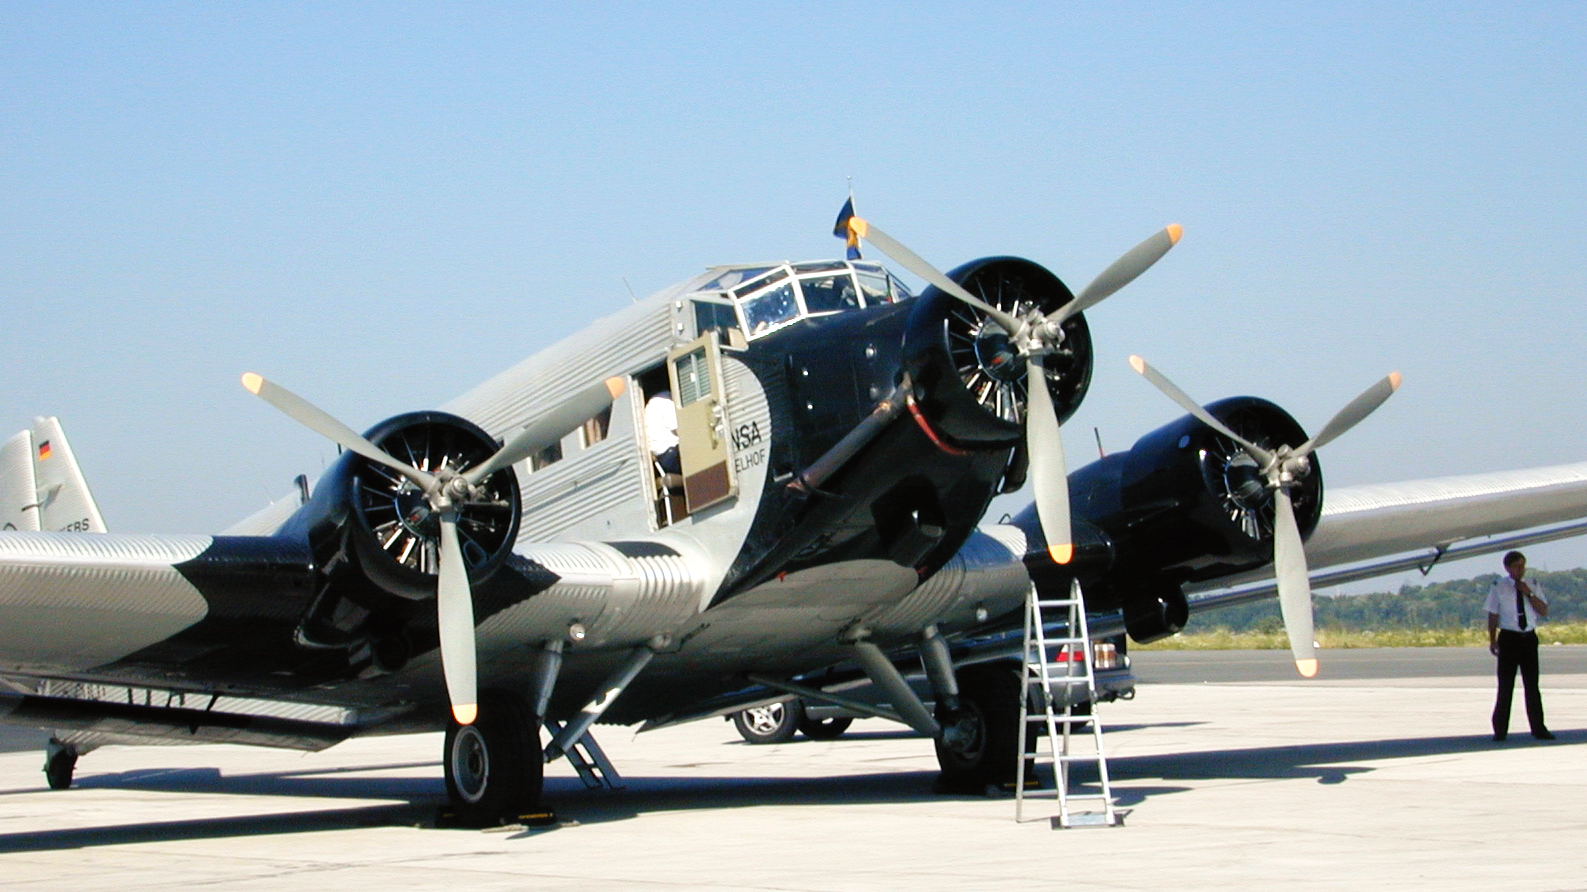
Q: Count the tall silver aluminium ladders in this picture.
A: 1